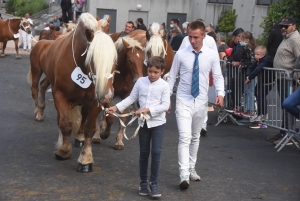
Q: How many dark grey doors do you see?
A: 2